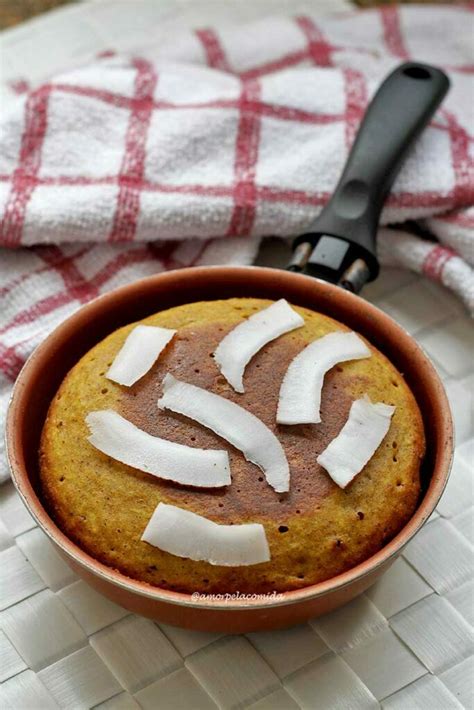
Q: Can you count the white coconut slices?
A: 7